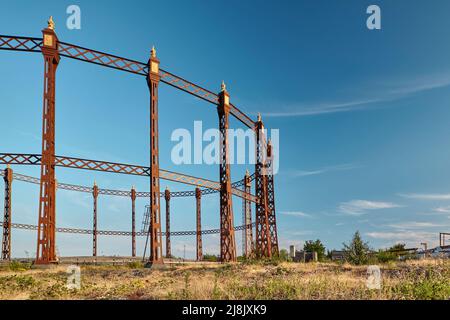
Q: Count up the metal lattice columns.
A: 11